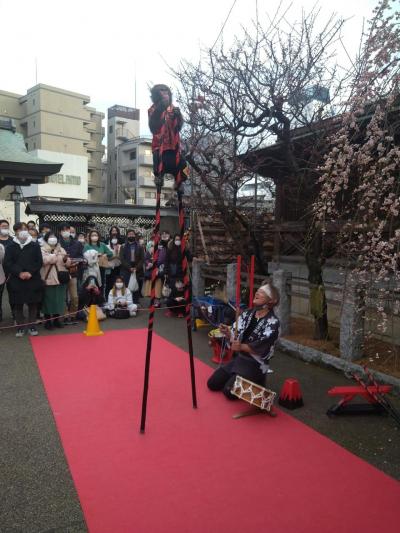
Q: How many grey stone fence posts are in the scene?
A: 4